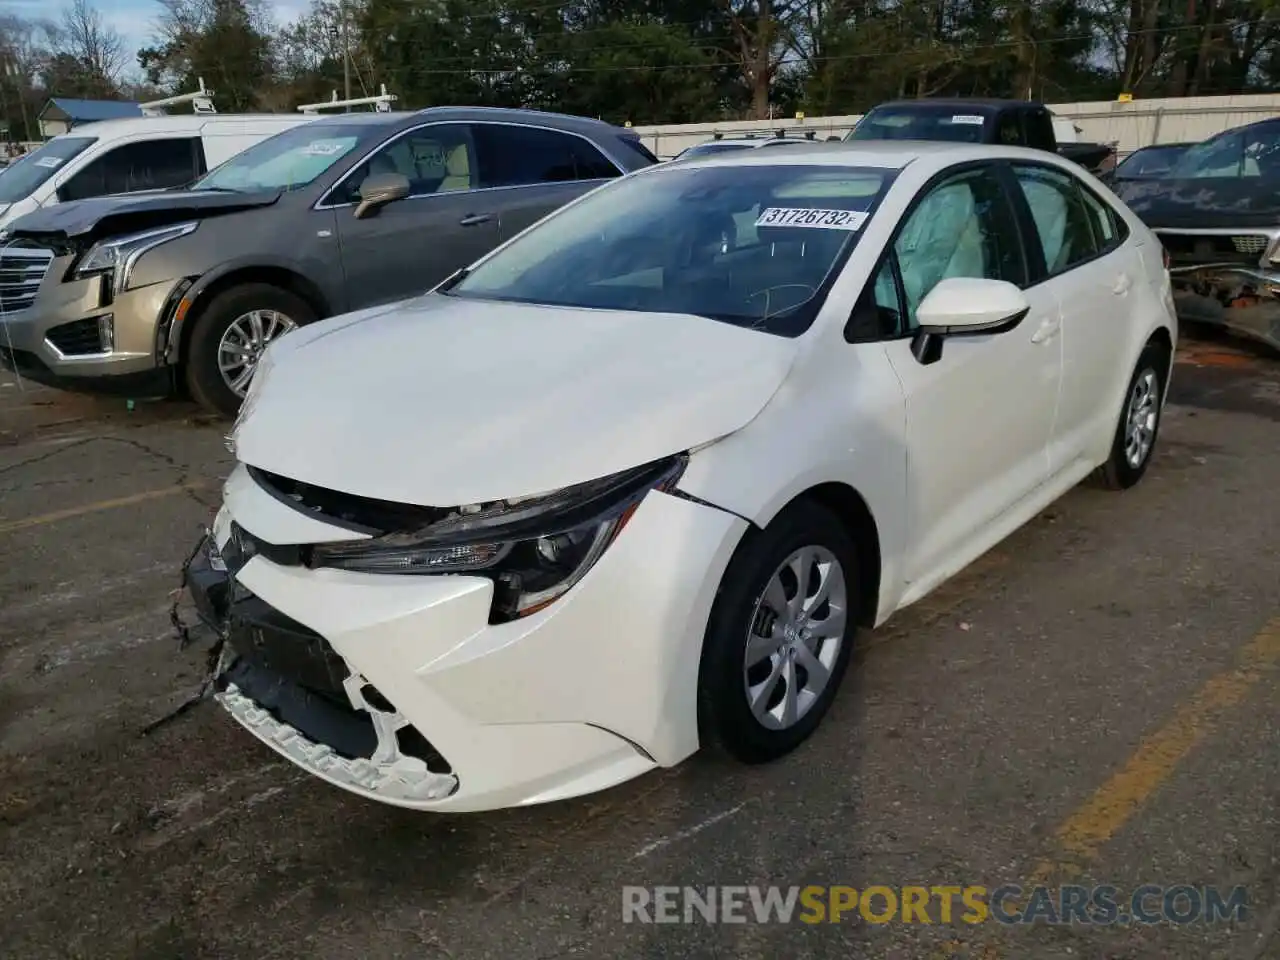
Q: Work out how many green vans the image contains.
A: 0